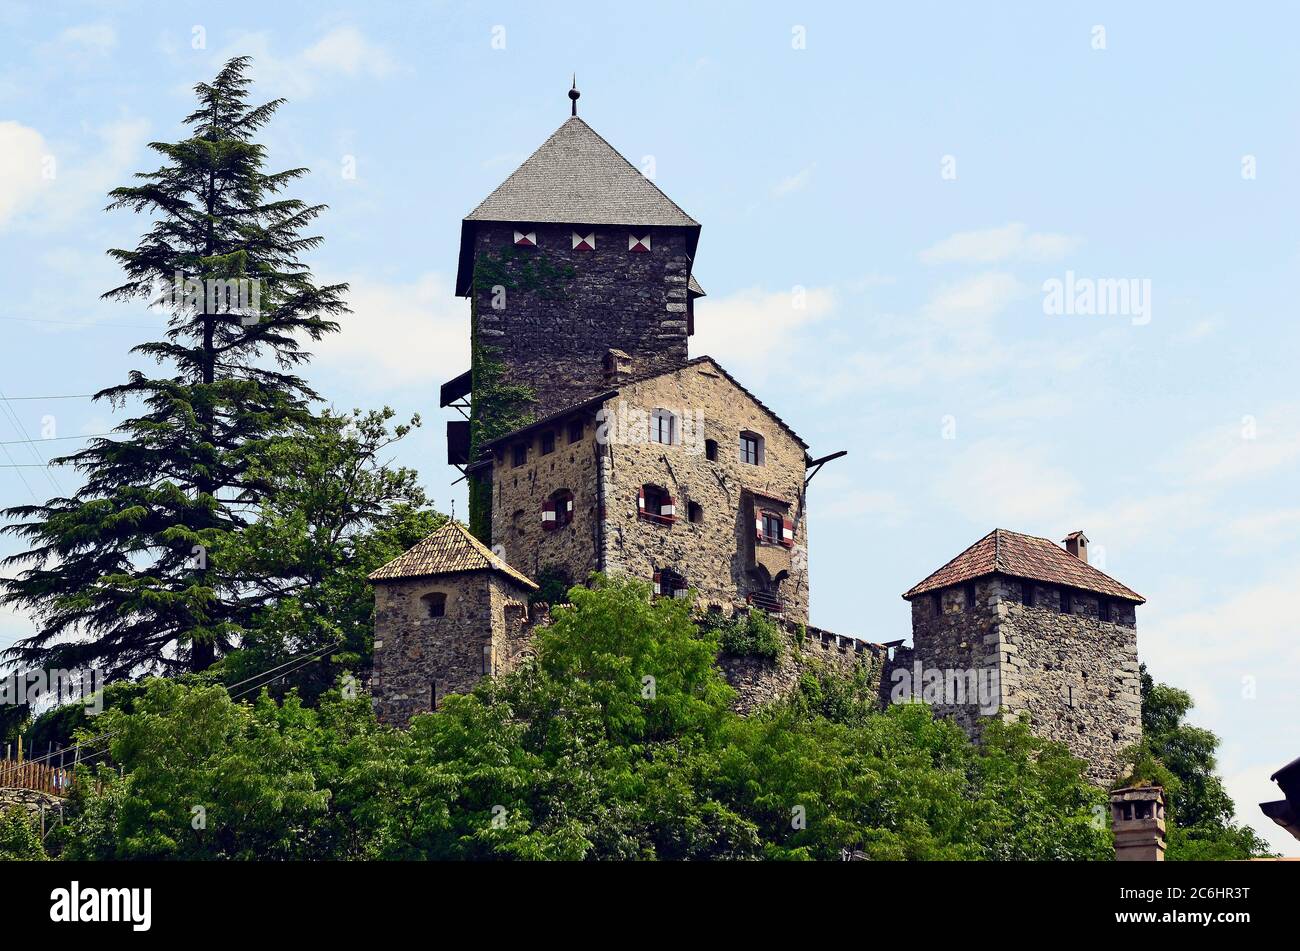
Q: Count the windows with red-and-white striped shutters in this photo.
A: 4